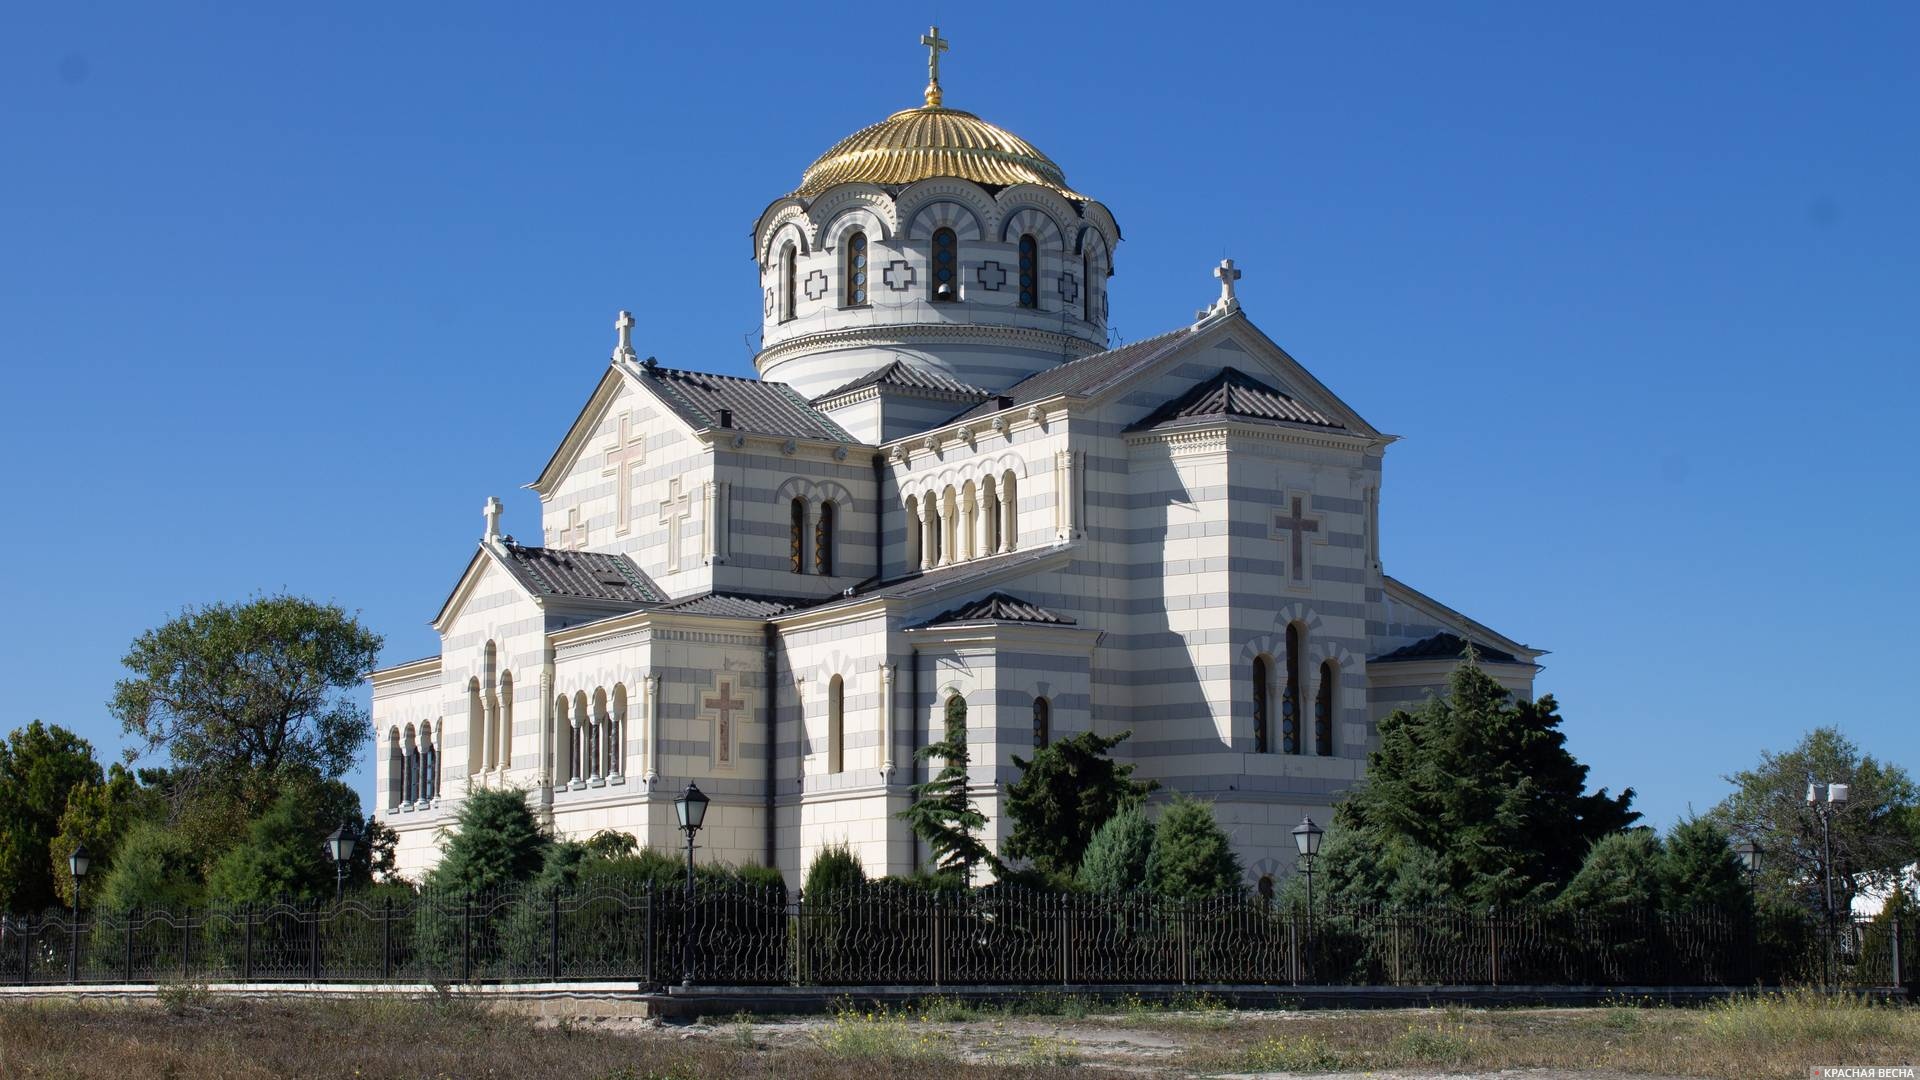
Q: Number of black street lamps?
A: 5